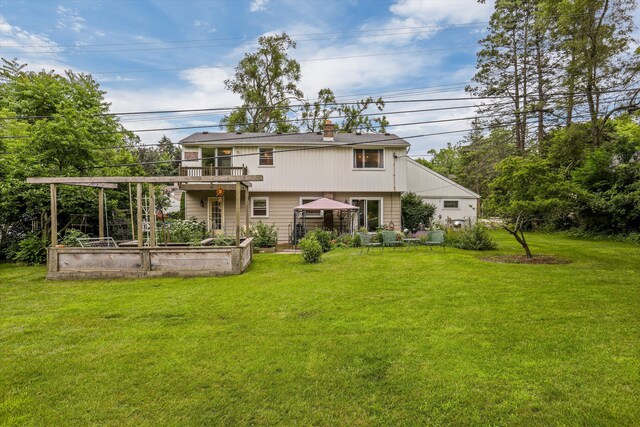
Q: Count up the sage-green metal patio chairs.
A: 3